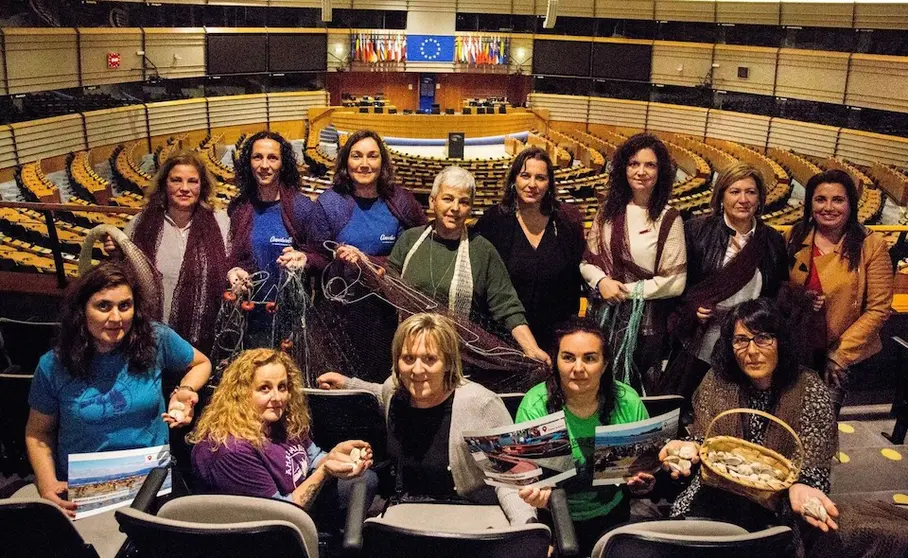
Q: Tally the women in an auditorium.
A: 13